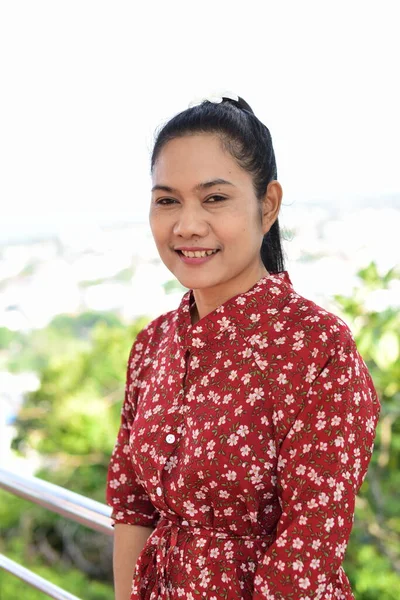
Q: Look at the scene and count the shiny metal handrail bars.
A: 2